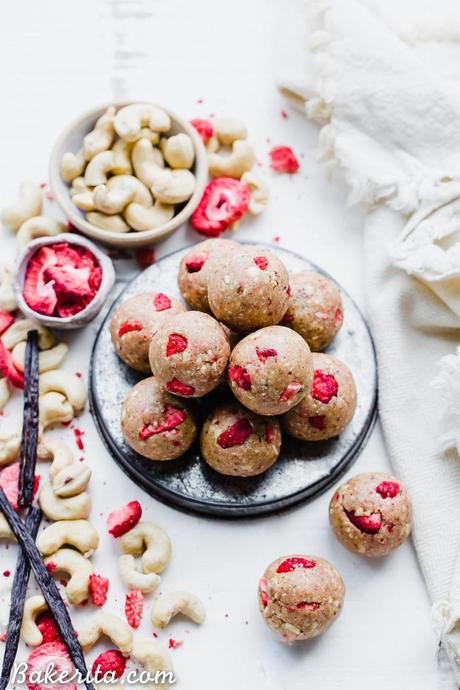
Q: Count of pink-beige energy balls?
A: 11